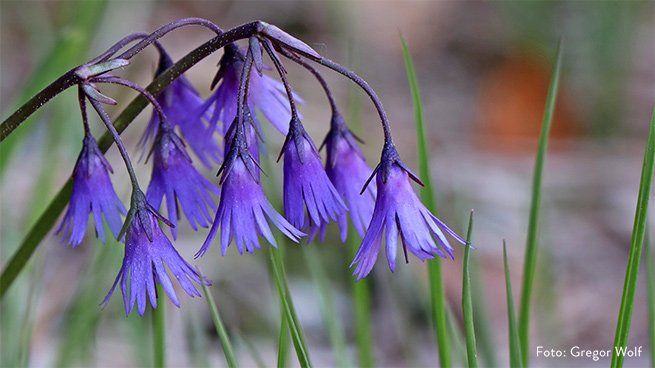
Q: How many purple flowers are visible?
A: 10